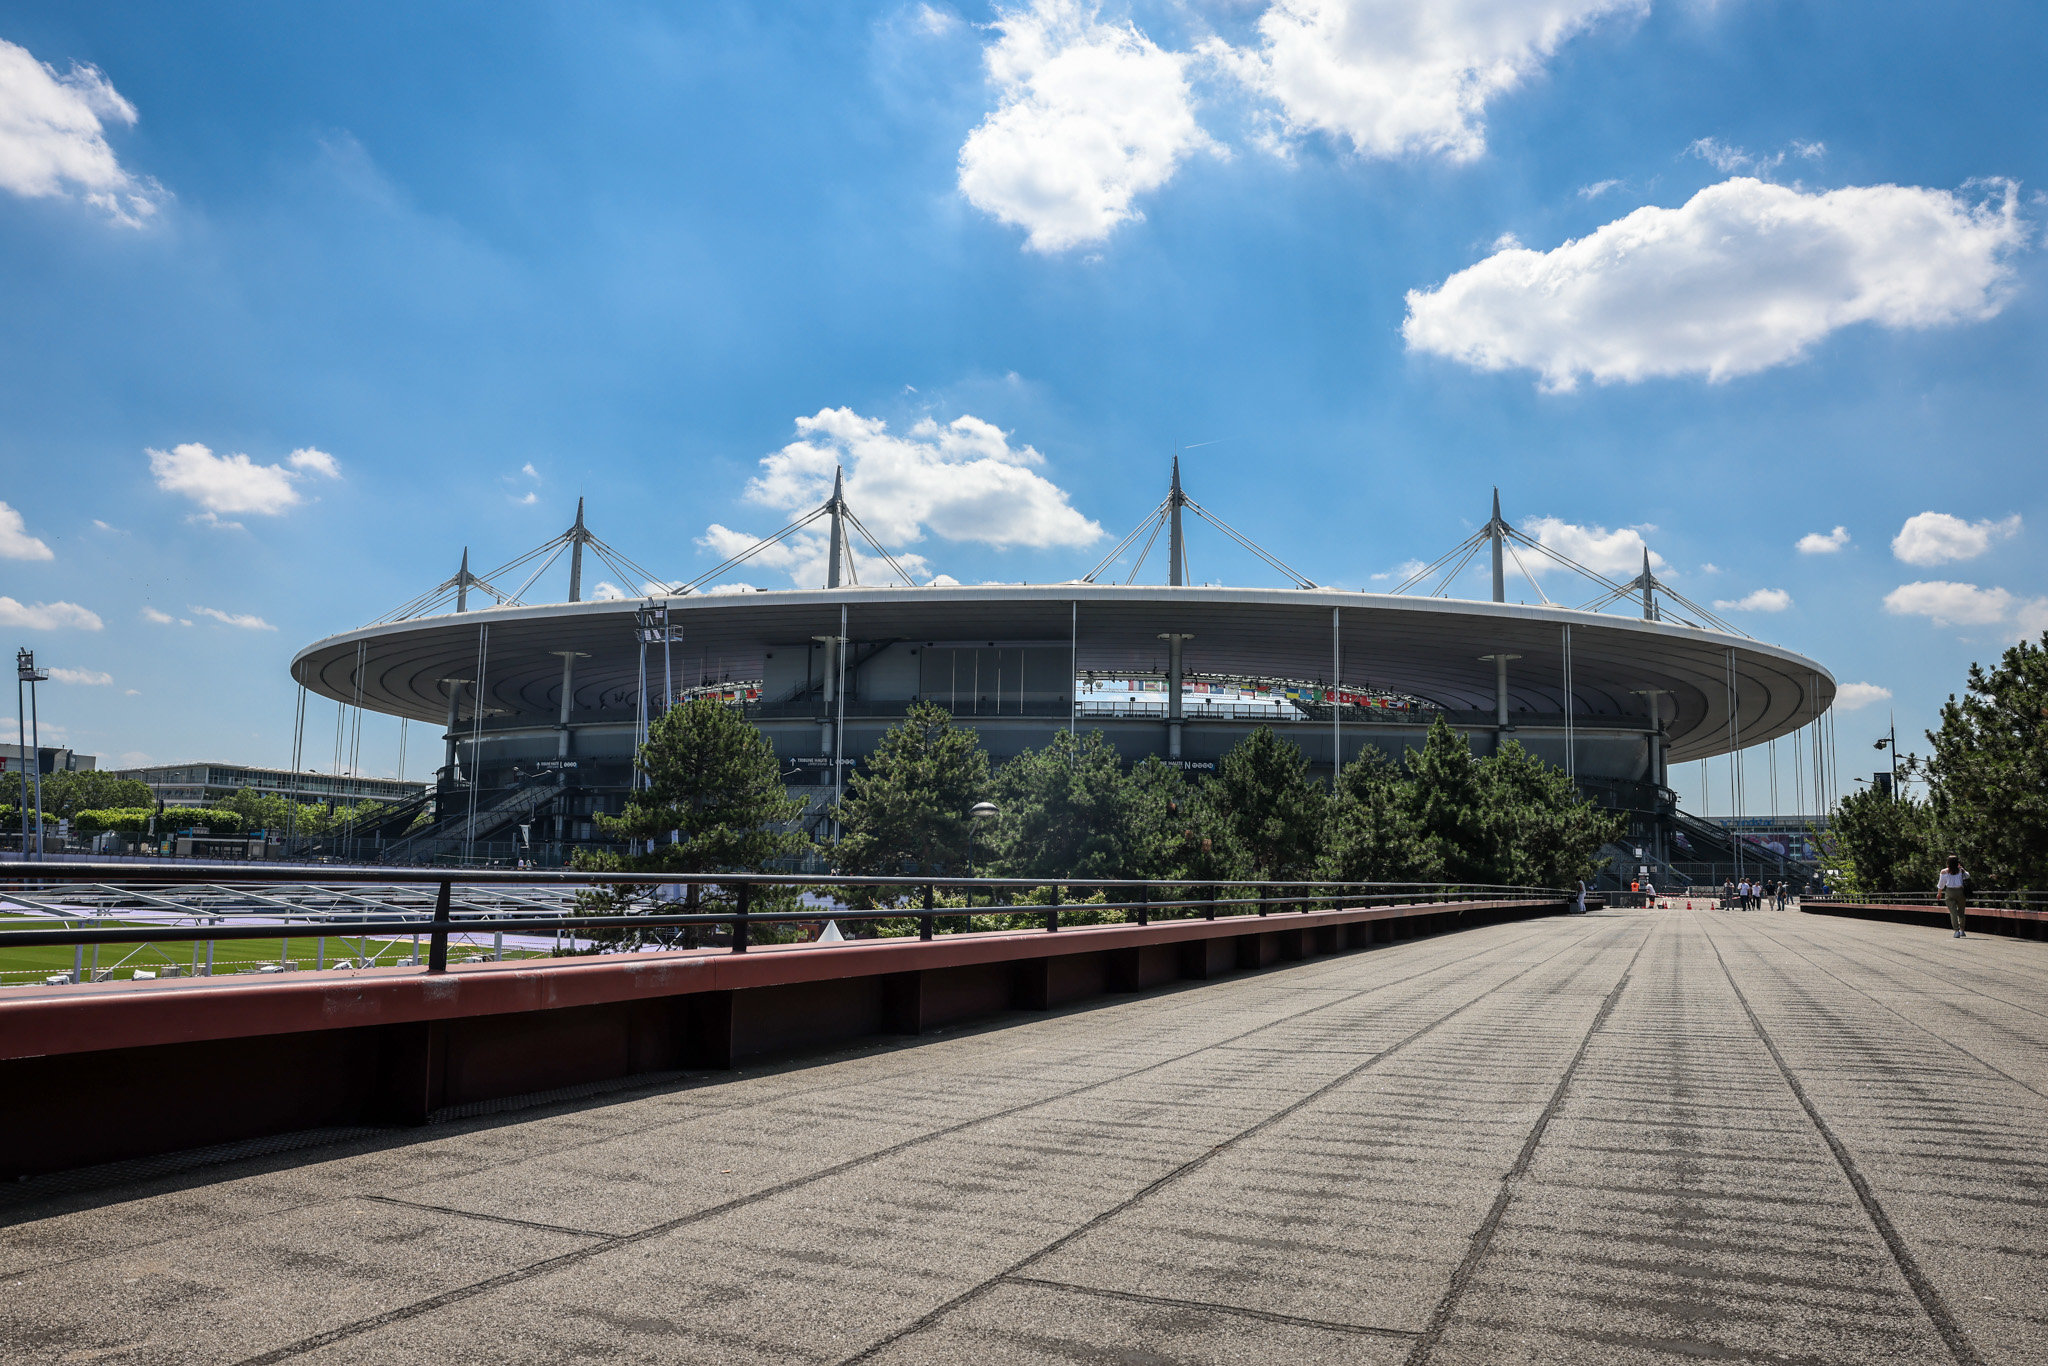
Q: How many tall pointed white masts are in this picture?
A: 6